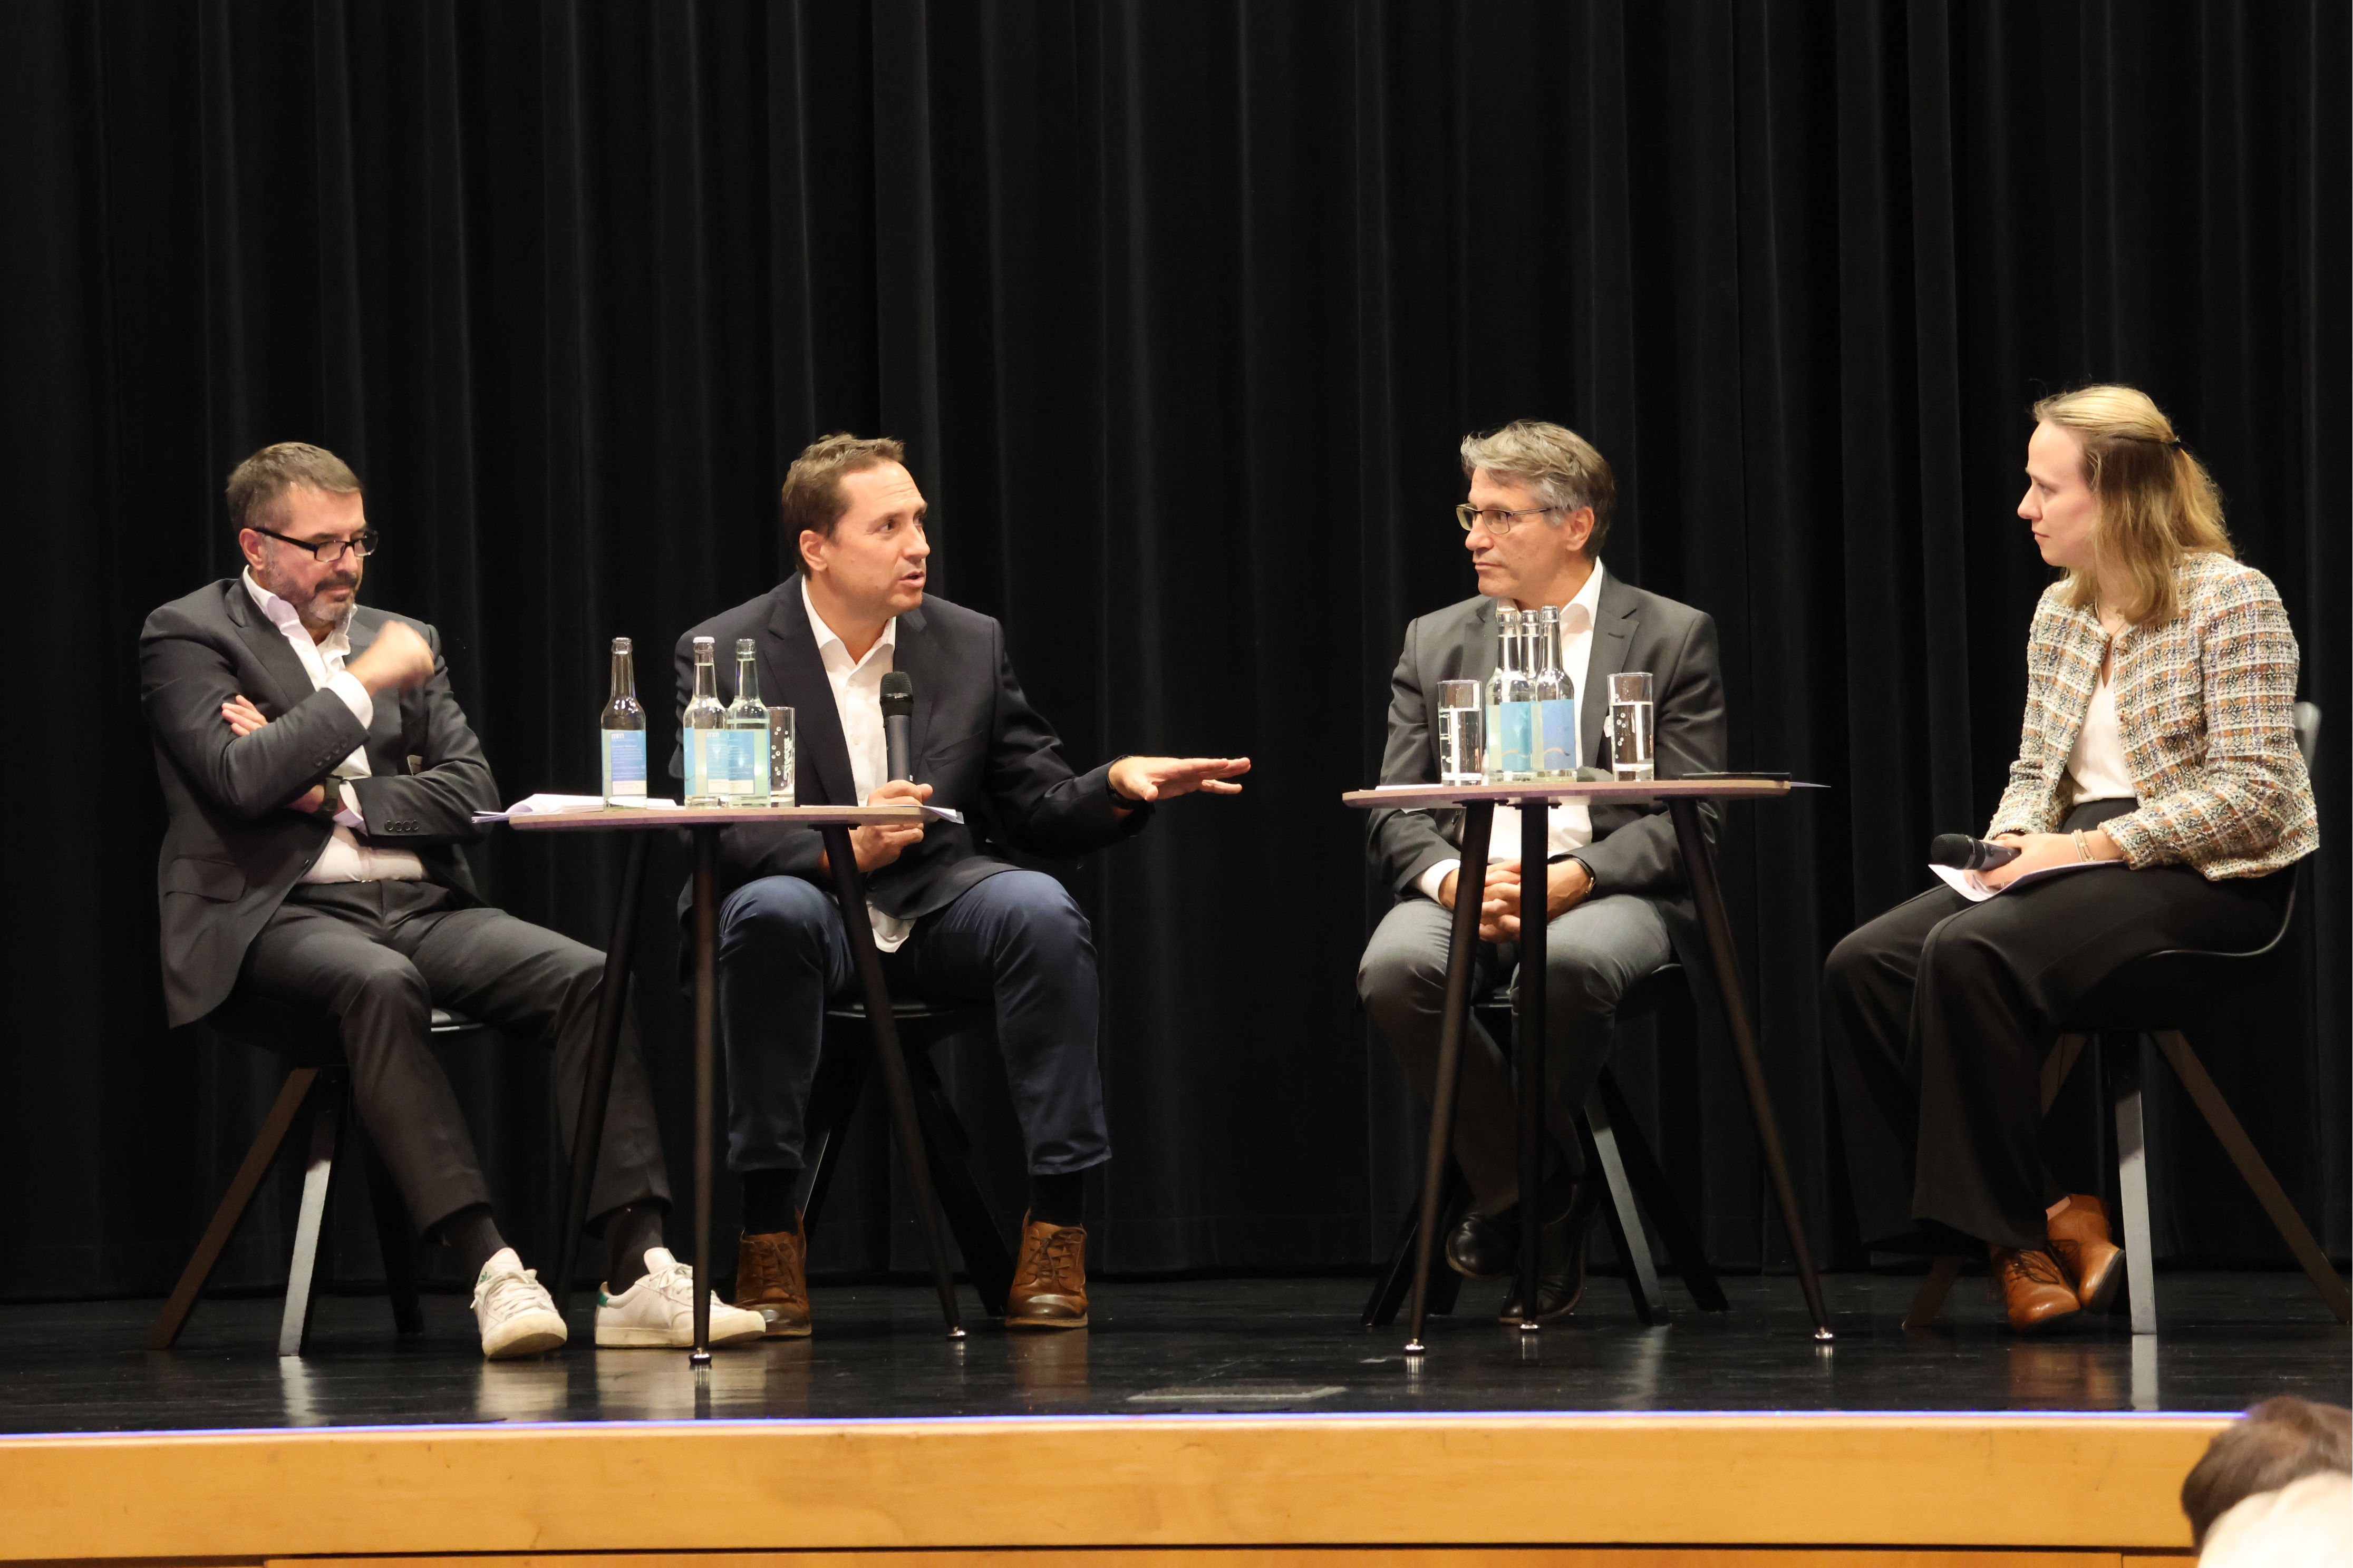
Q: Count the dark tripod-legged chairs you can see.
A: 4